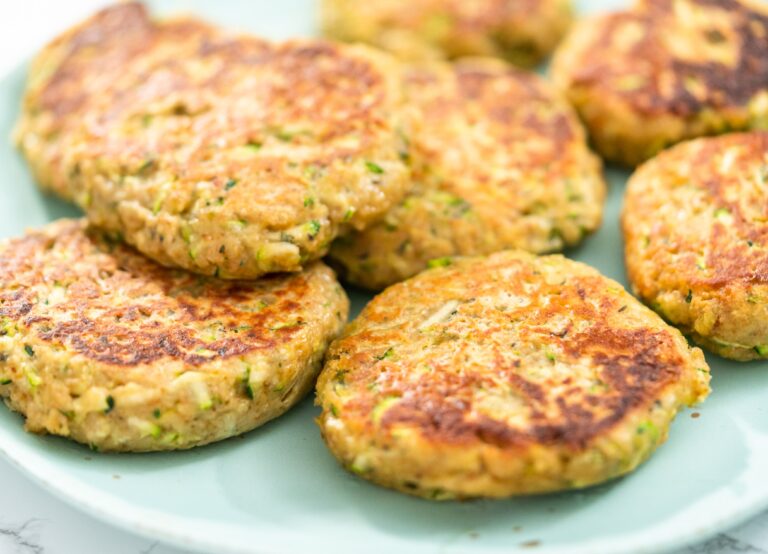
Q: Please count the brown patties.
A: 8